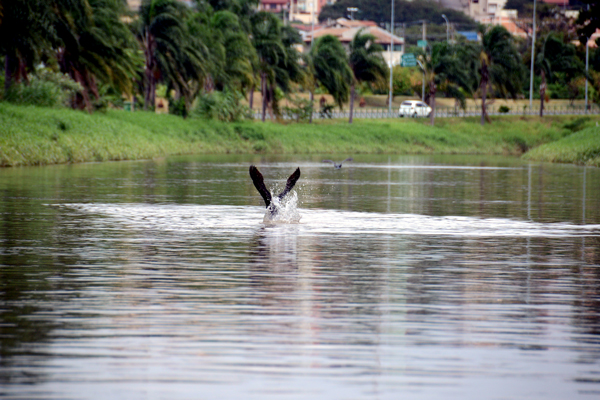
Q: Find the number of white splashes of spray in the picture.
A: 1